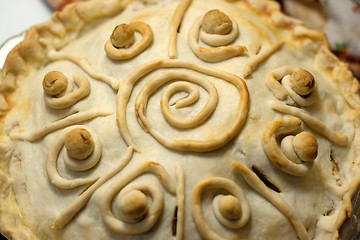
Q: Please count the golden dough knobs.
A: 8